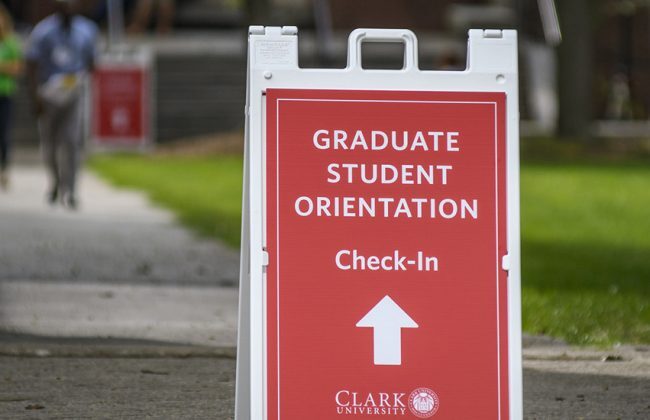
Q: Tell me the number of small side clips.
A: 2